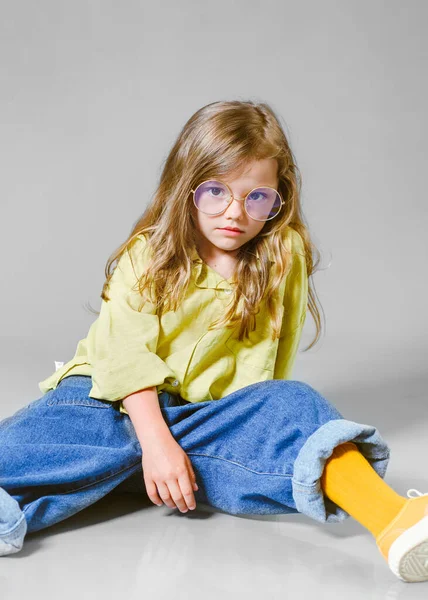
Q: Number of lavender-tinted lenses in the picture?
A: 2